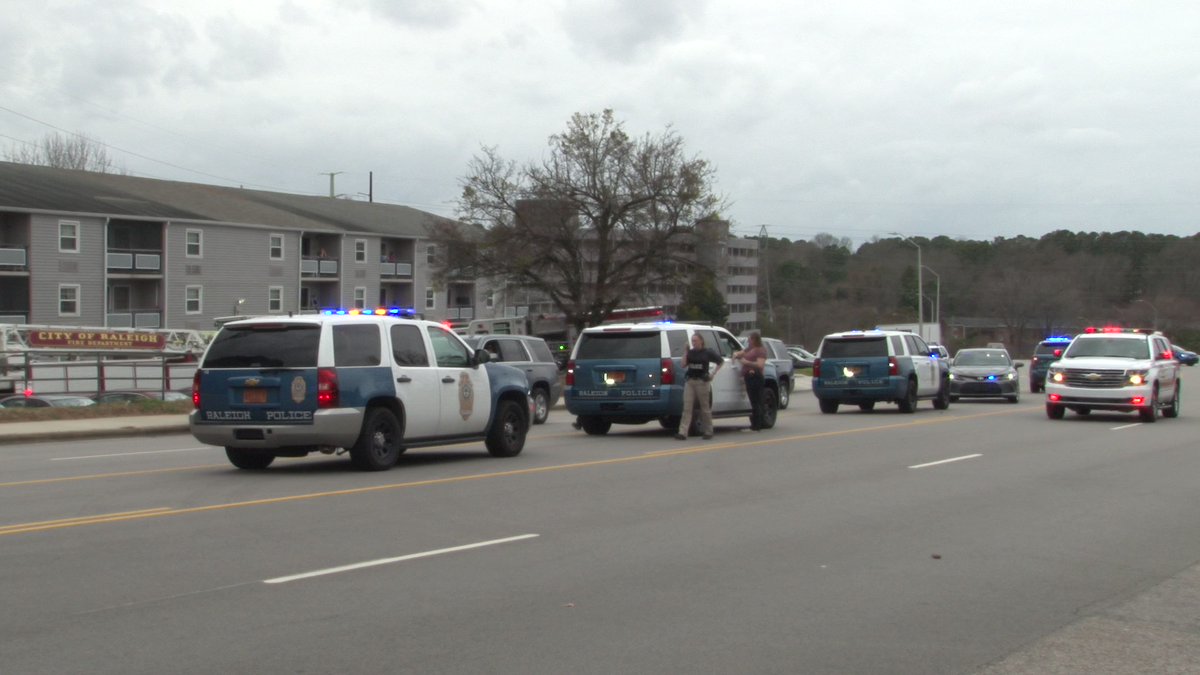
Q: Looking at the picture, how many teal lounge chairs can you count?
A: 0